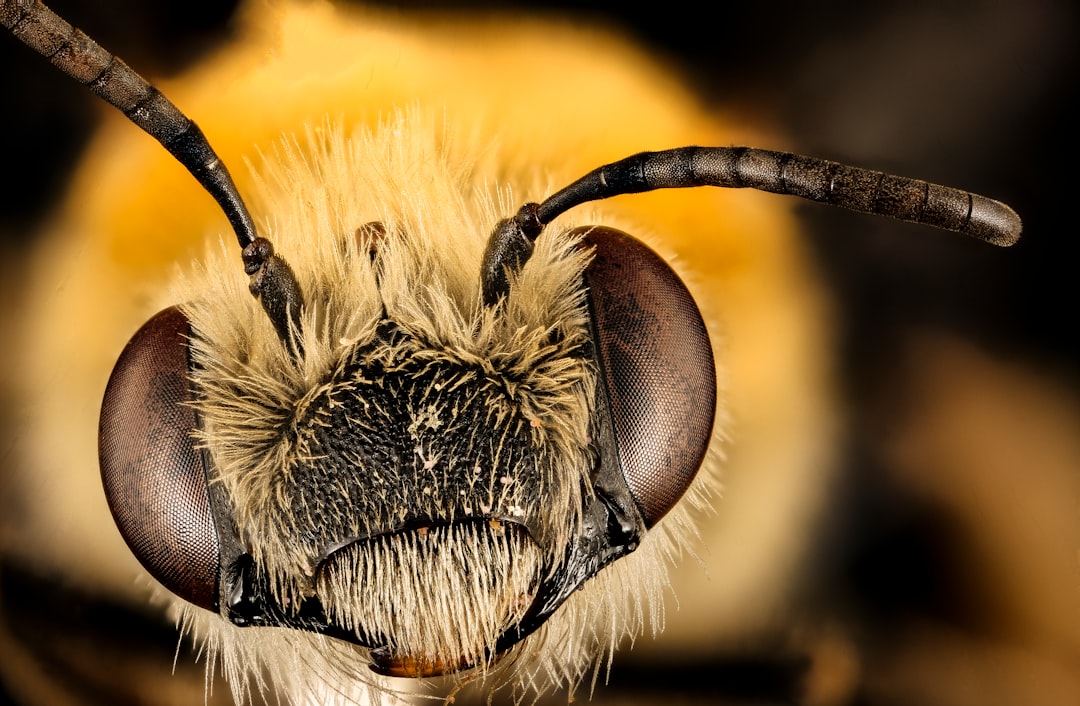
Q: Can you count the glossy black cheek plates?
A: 2